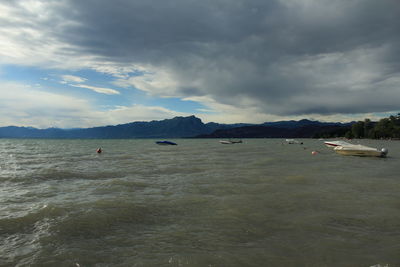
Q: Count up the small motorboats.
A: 5